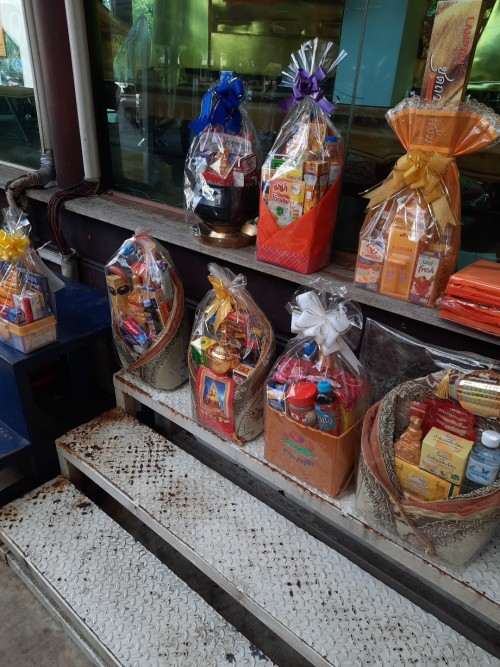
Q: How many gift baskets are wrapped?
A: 8